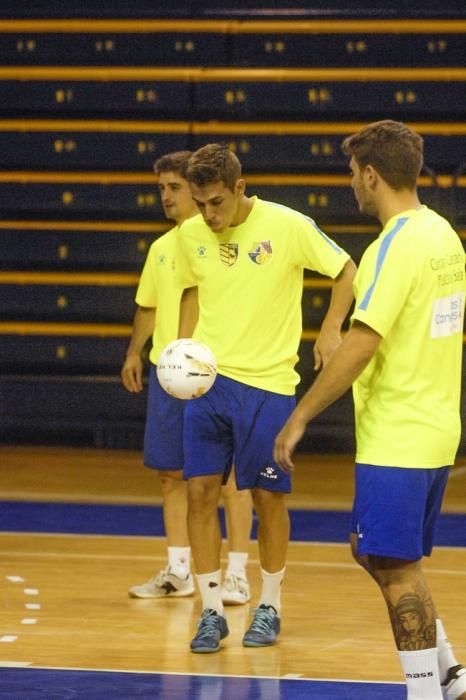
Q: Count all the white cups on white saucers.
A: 0